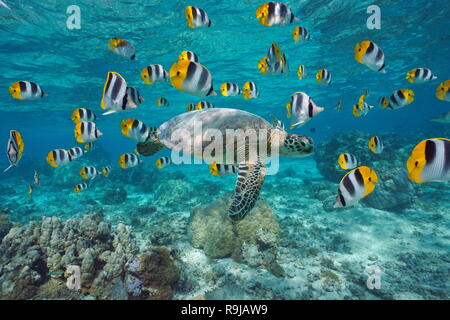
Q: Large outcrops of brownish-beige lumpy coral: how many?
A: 2